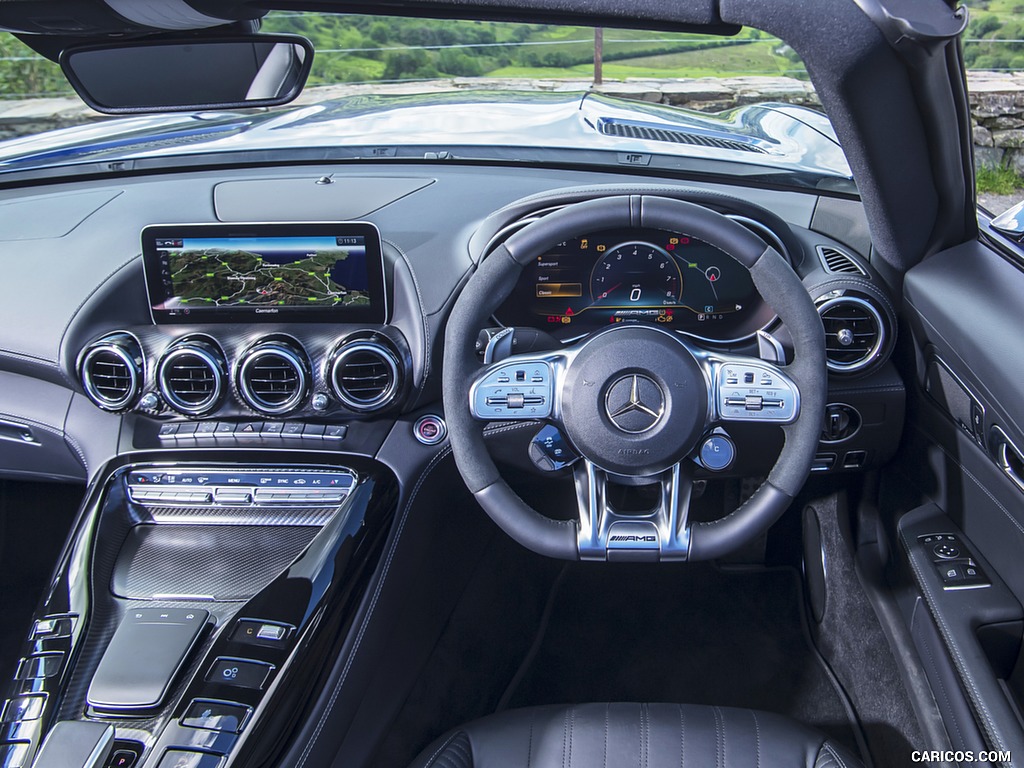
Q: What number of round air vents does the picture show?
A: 5